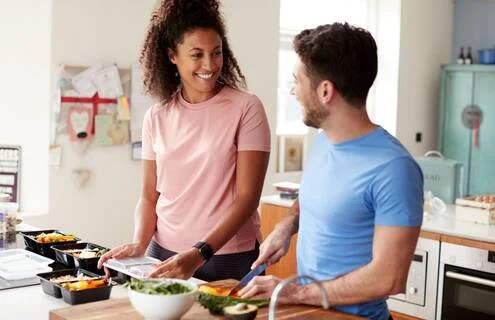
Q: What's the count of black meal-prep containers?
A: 3